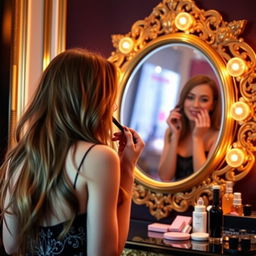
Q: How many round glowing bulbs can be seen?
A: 5